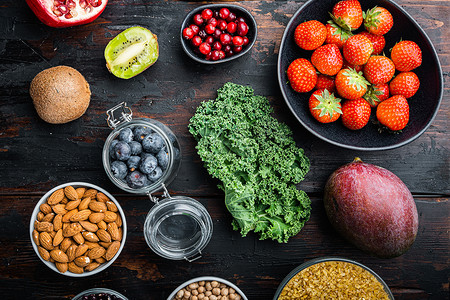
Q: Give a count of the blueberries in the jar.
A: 12